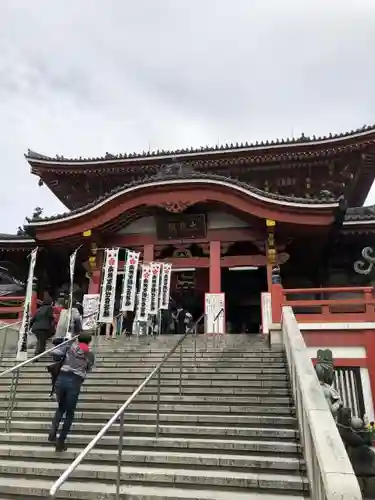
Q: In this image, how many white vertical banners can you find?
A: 7